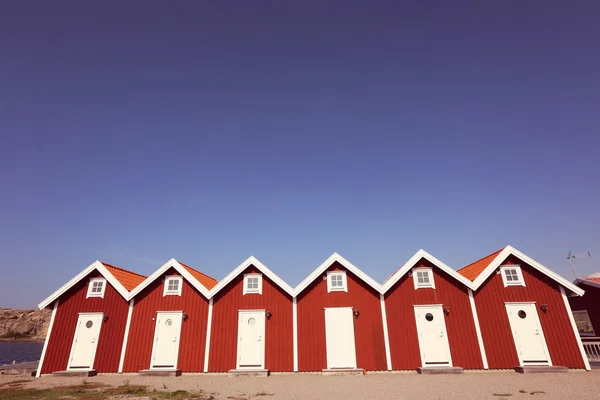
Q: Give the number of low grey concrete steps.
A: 6